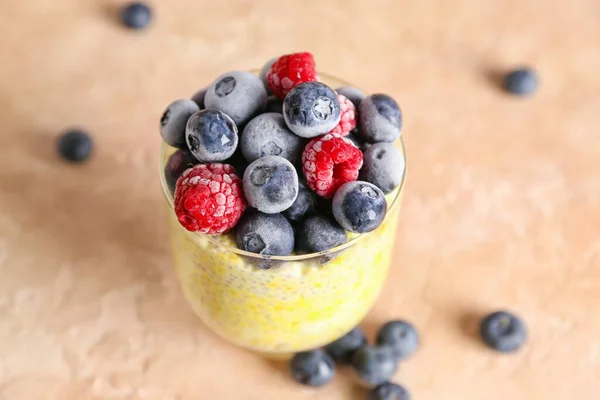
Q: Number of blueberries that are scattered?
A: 9